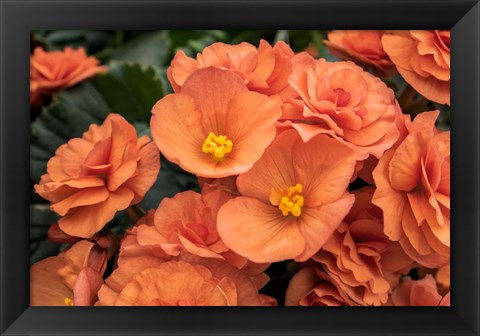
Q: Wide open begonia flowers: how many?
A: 2